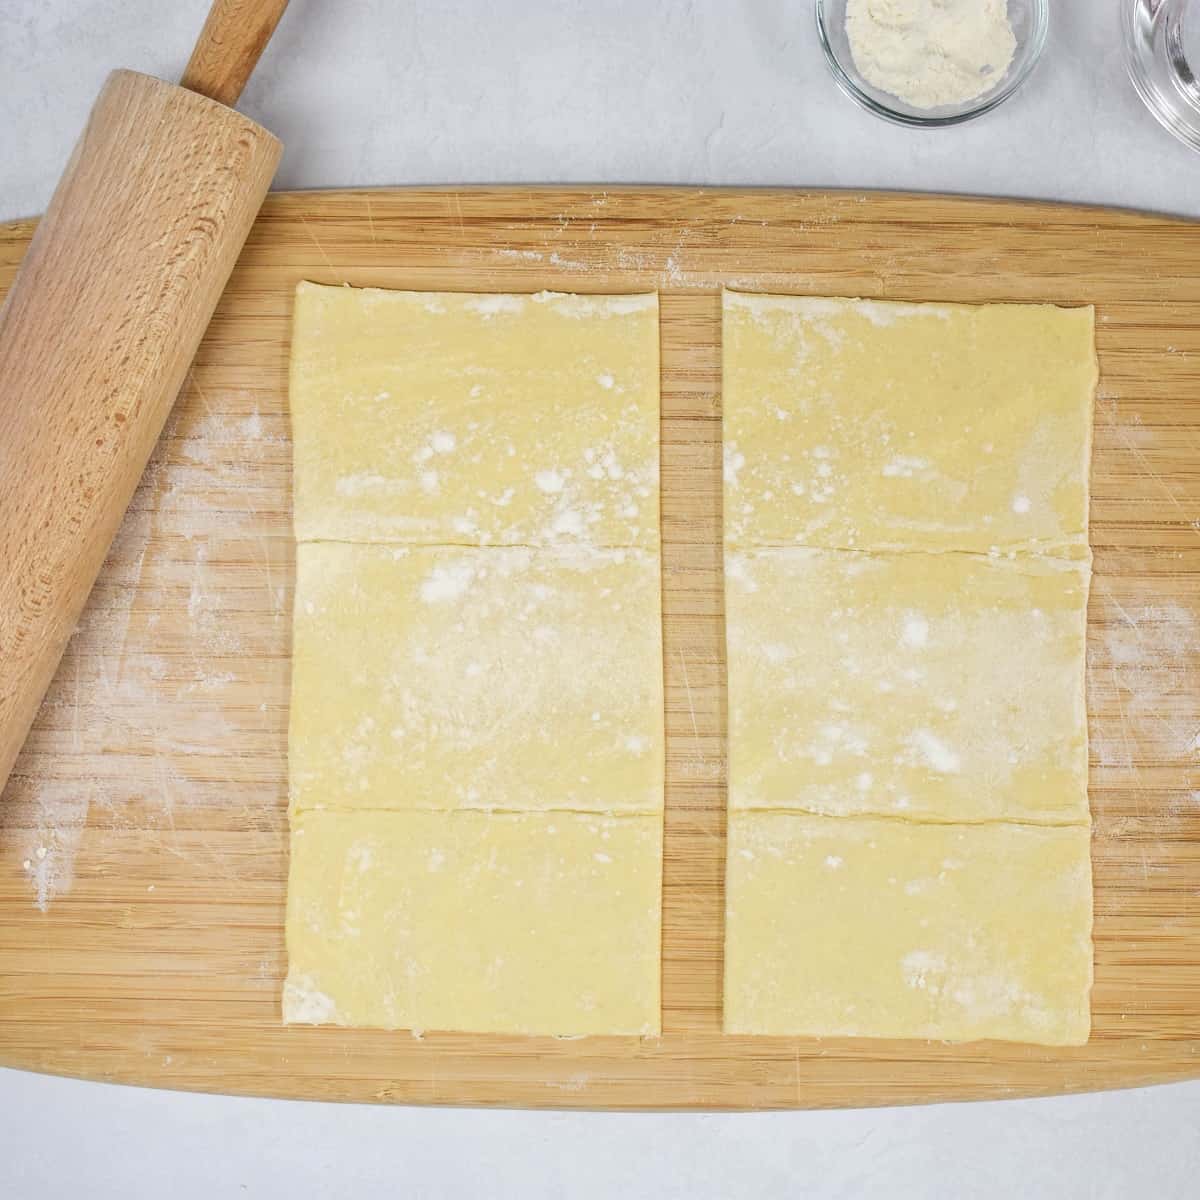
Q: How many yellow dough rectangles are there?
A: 2